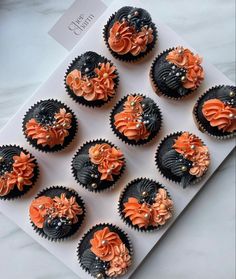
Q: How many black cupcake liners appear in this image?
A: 12